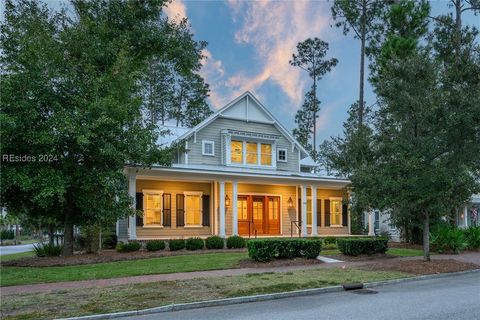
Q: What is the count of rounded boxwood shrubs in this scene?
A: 6